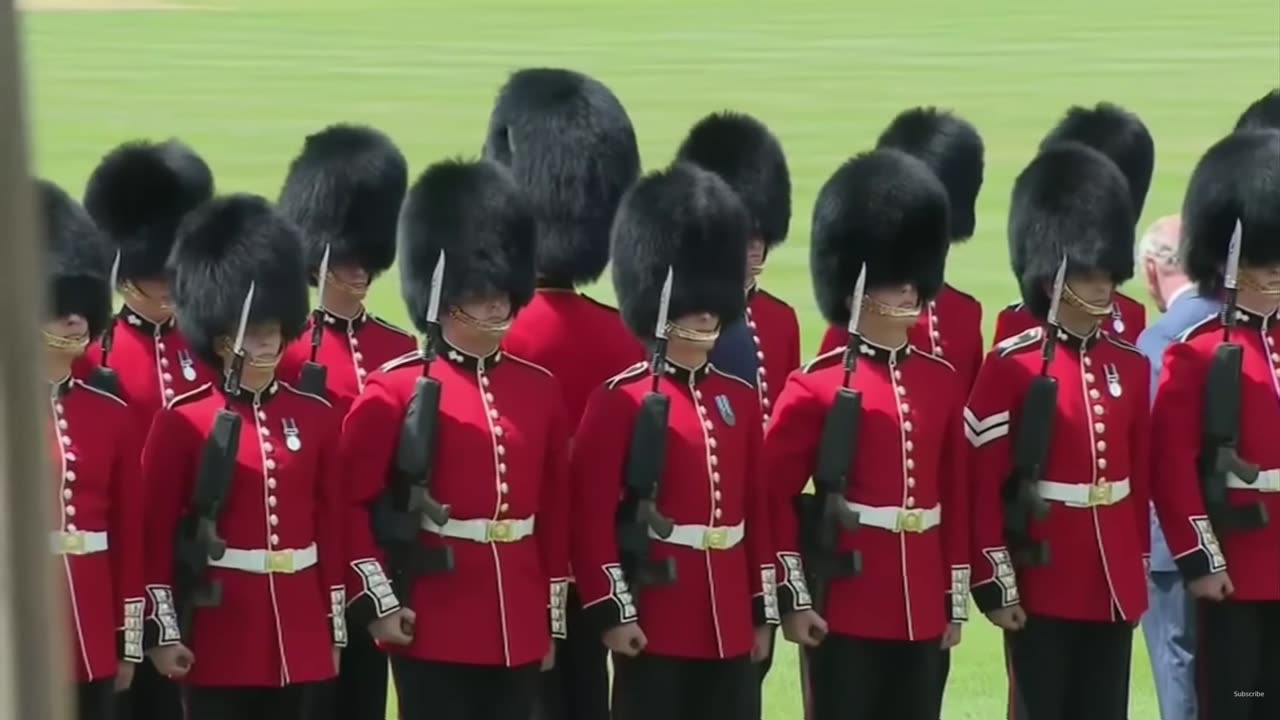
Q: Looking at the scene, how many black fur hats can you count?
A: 14